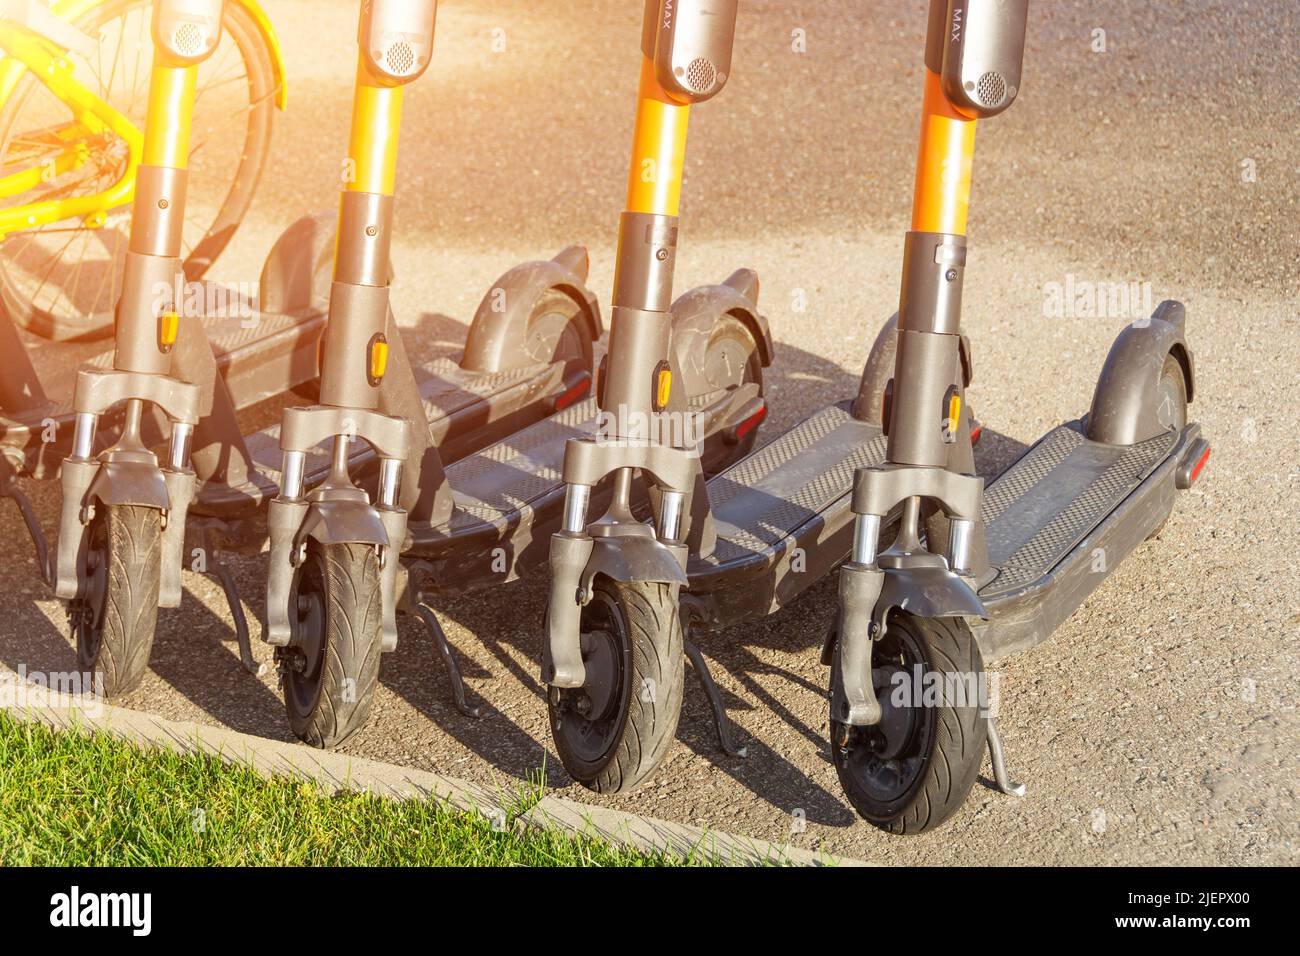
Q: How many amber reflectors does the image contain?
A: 4